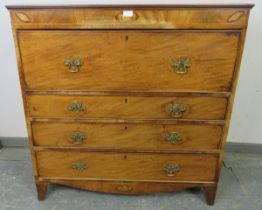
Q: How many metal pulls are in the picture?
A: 8